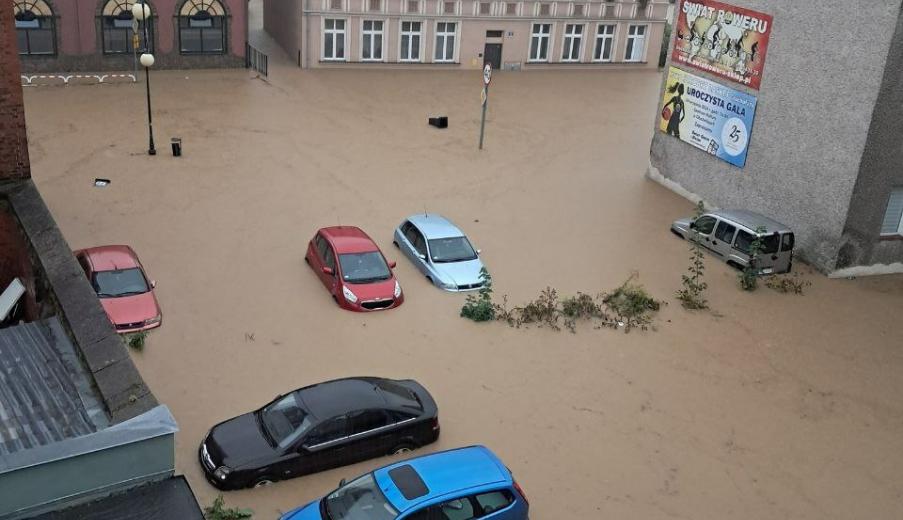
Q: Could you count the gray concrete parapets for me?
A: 1